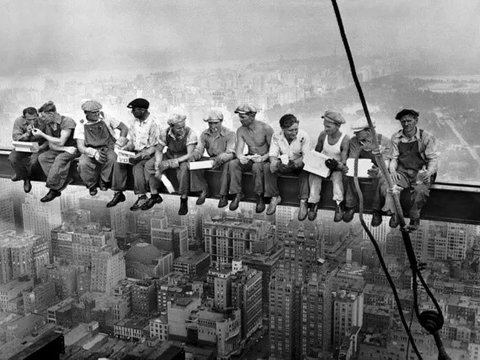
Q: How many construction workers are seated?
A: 11